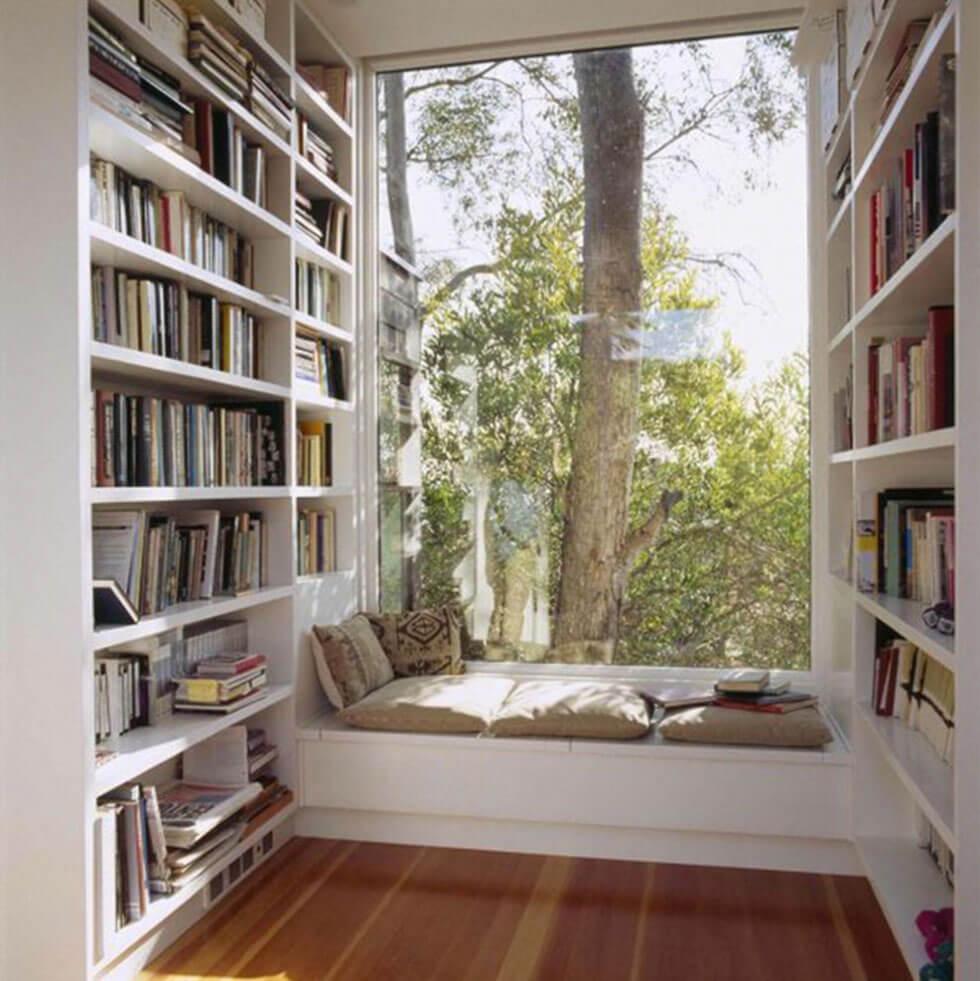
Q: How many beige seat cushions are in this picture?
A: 3